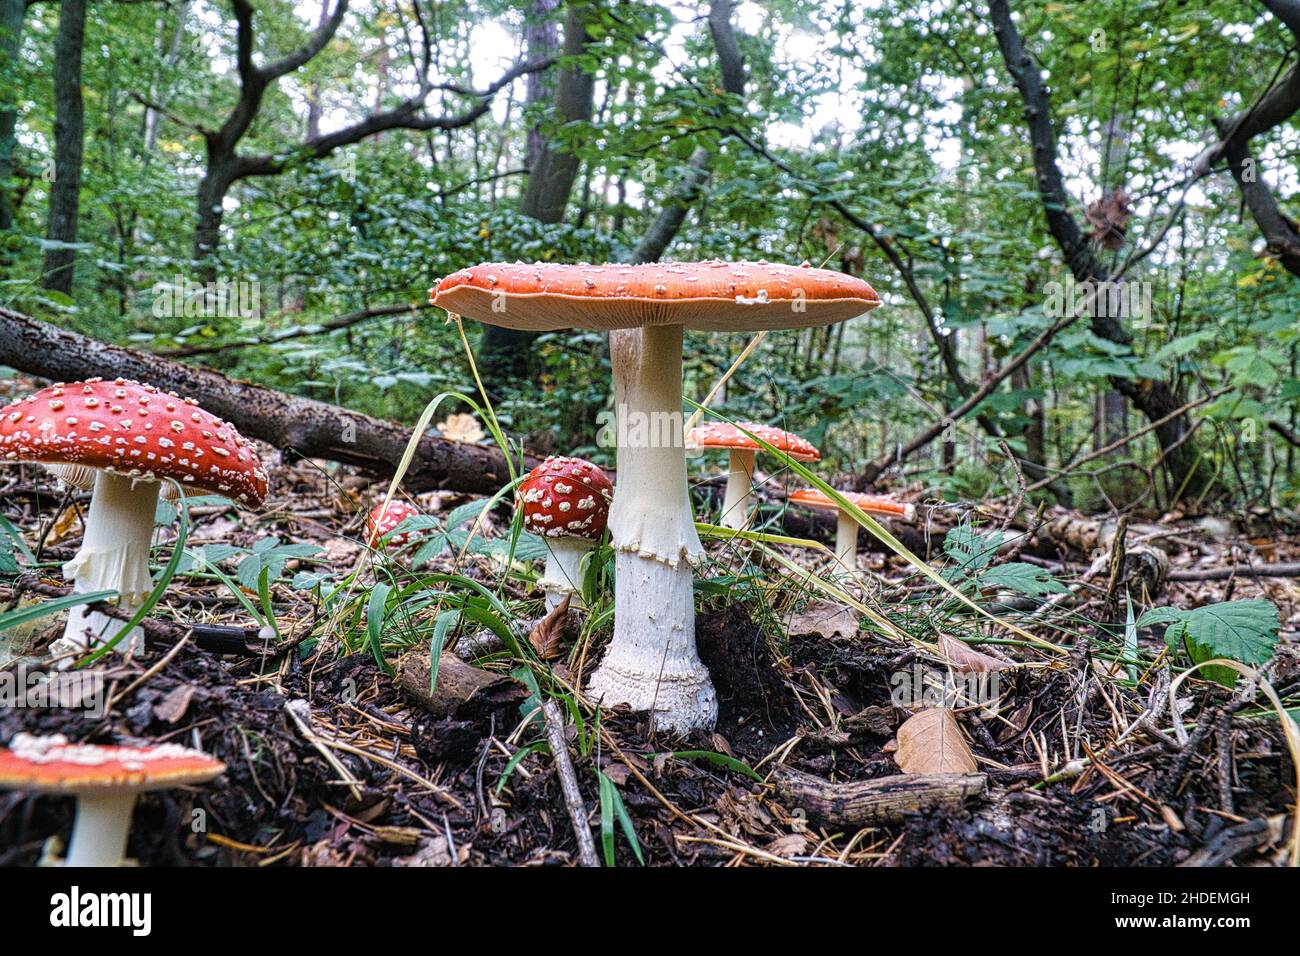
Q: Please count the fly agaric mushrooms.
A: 7